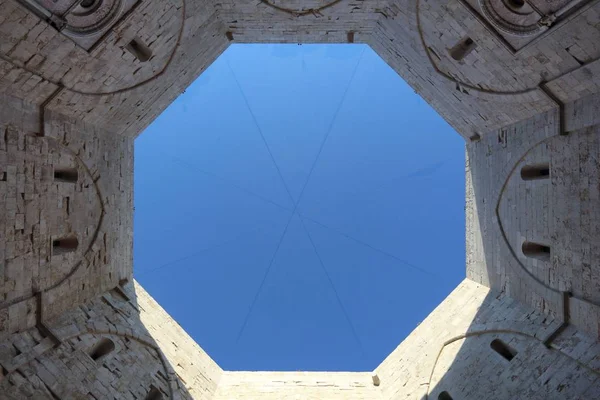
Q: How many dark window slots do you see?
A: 10